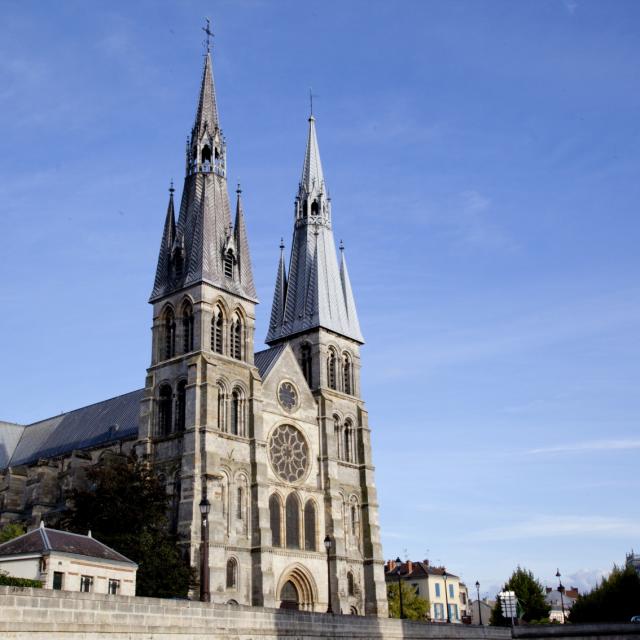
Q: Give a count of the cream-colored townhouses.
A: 1